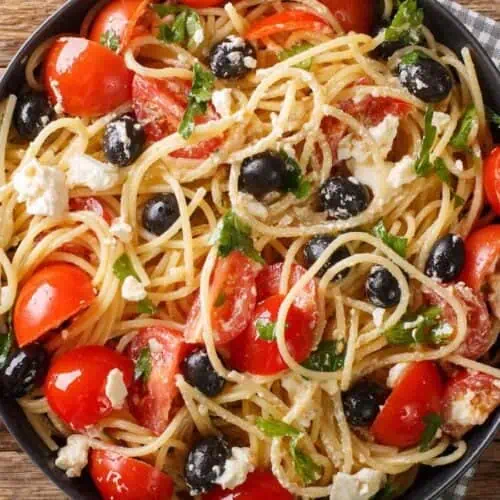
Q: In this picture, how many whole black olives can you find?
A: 14